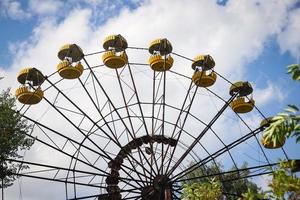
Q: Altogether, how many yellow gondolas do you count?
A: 7